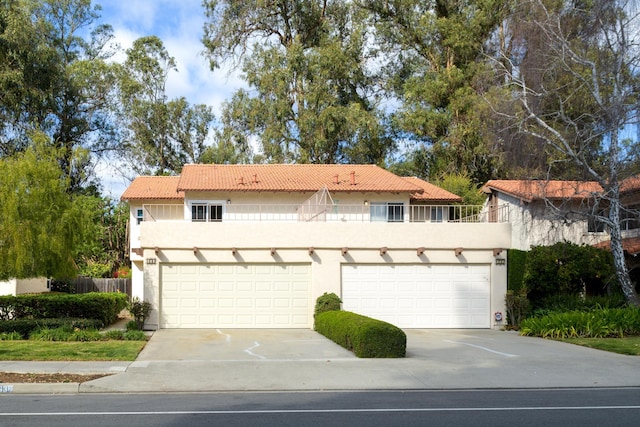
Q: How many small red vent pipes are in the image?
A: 4